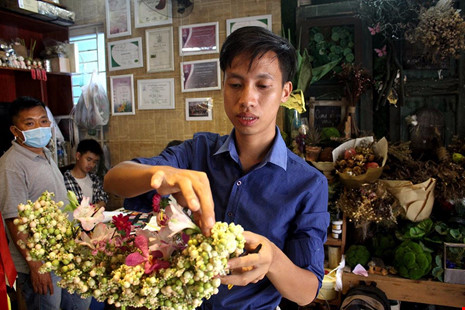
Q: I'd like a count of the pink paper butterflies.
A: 2